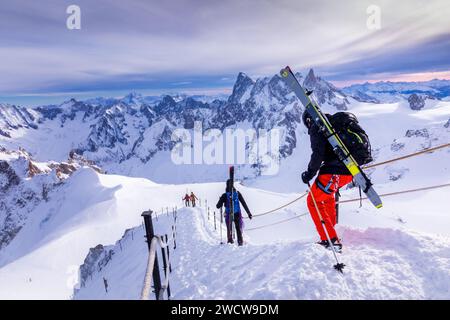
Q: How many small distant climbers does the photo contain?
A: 2